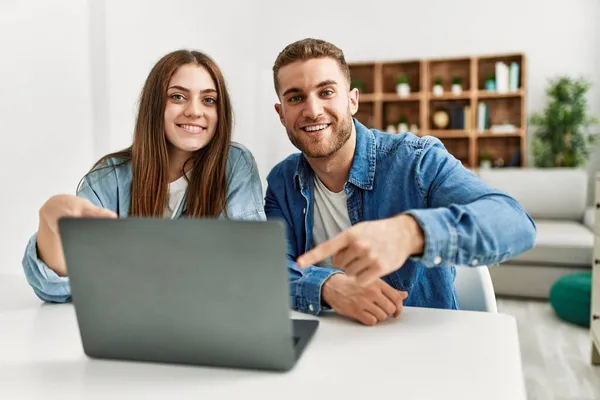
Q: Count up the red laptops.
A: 0